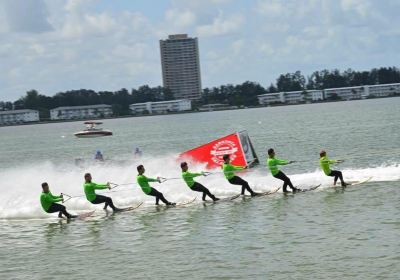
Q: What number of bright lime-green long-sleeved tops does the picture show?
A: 7